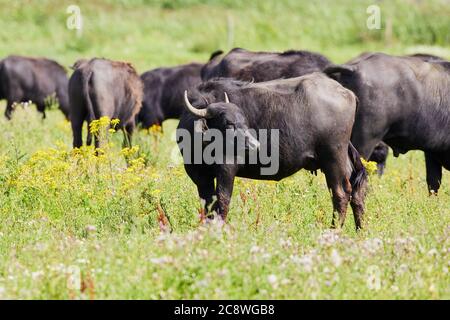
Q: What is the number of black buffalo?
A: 6